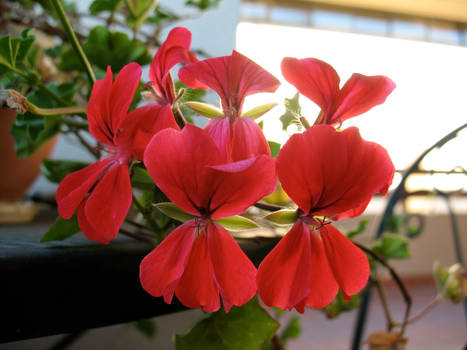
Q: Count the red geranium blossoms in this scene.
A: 6